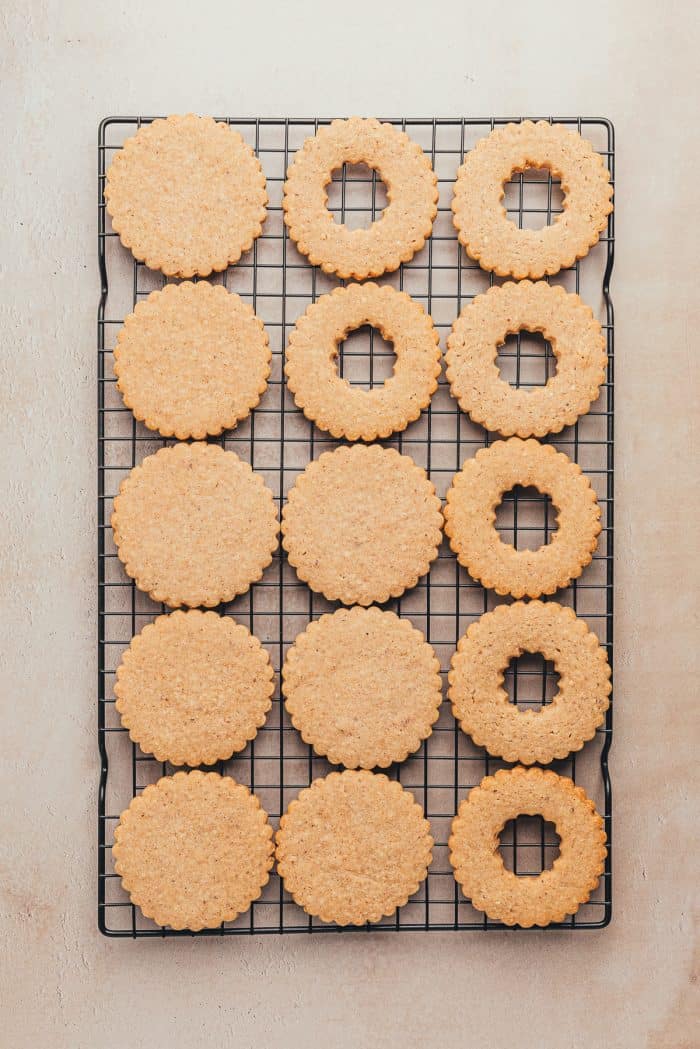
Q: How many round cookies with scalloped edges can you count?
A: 15